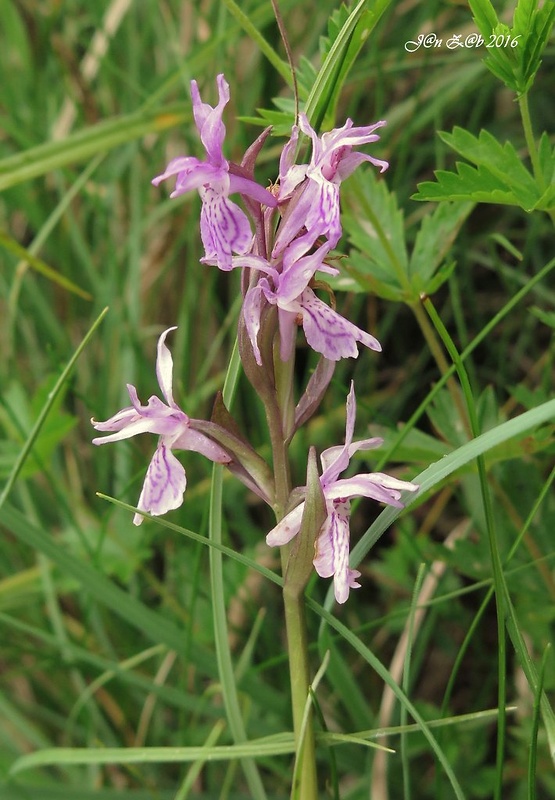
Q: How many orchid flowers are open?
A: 5